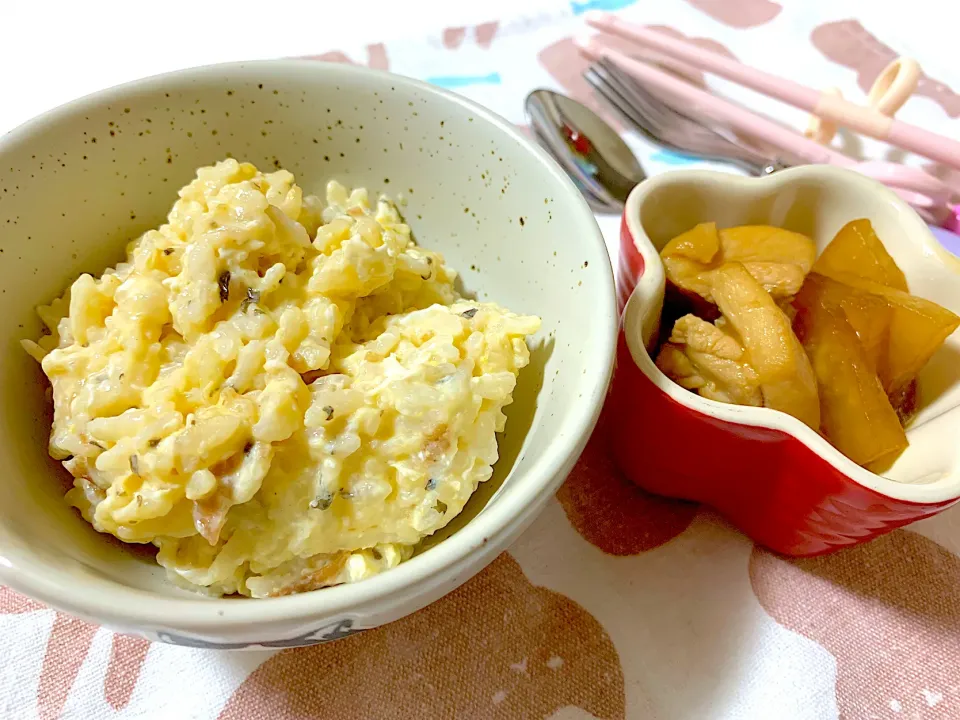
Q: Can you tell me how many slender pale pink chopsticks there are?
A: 2